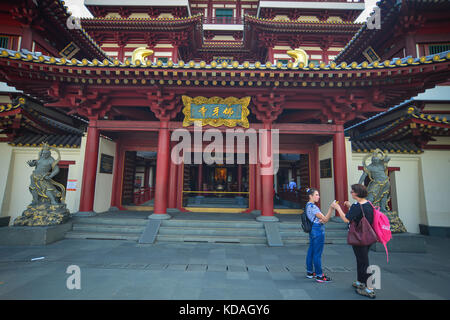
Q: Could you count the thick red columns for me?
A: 4